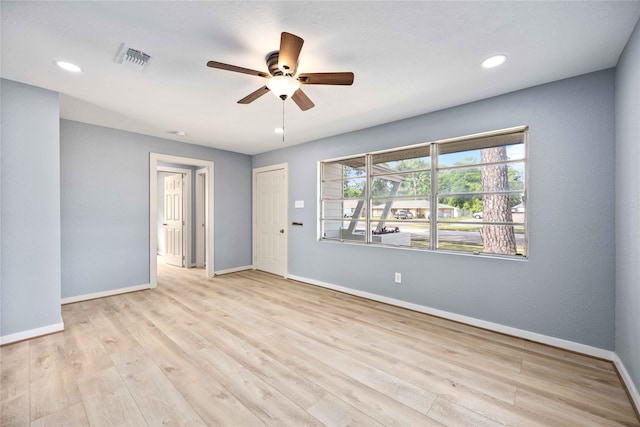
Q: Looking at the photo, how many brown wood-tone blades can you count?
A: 5